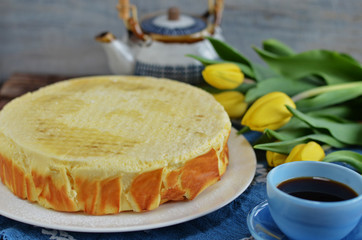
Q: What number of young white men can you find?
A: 0